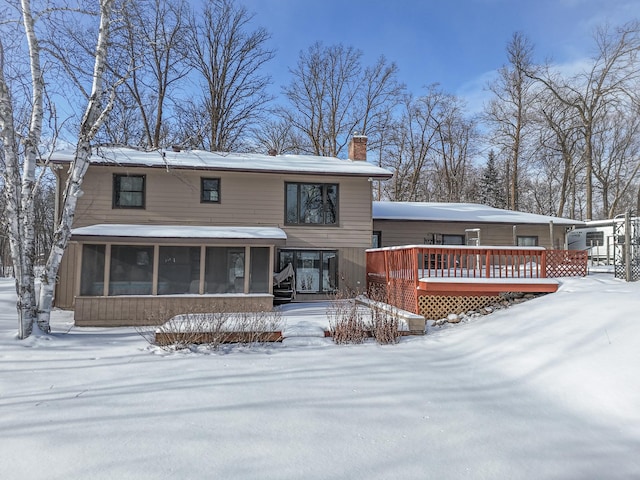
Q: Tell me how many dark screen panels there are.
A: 5